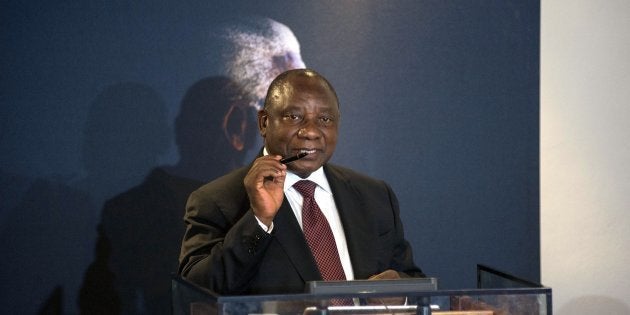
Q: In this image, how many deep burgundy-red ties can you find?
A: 1